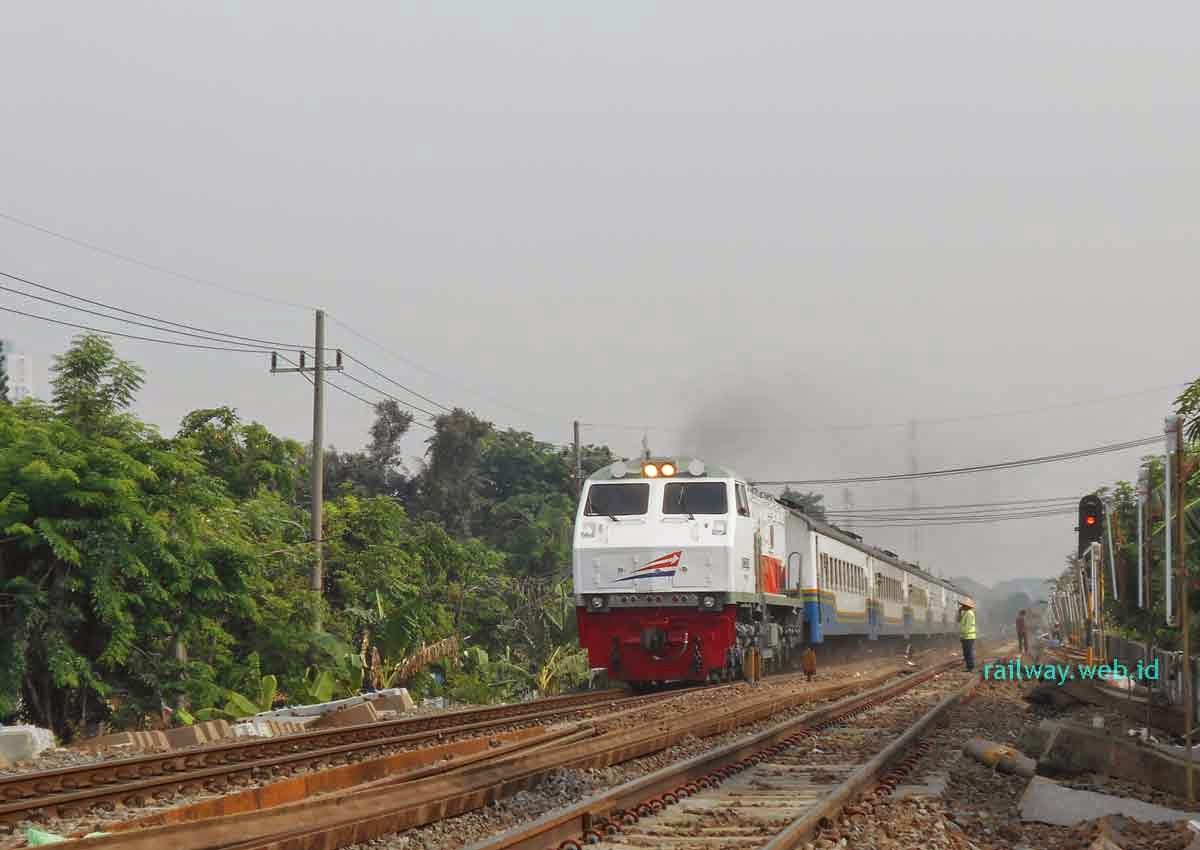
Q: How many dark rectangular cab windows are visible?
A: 2